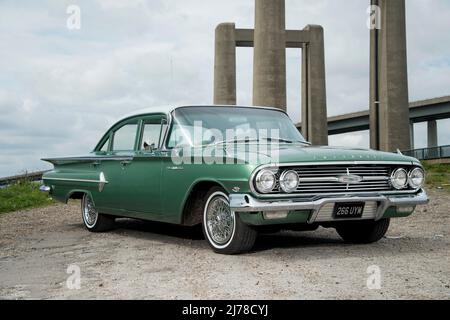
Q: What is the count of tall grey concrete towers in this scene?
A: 4